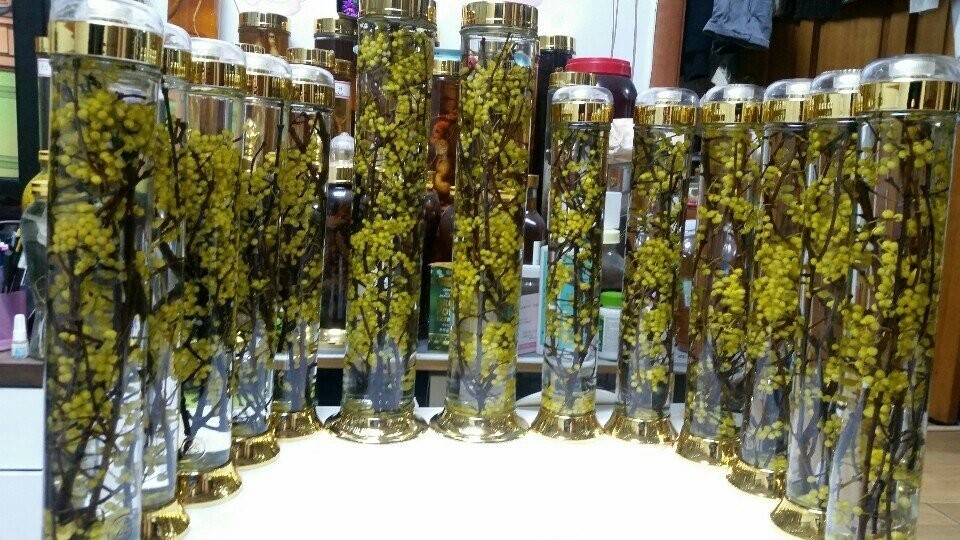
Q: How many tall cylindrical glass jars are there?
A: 13